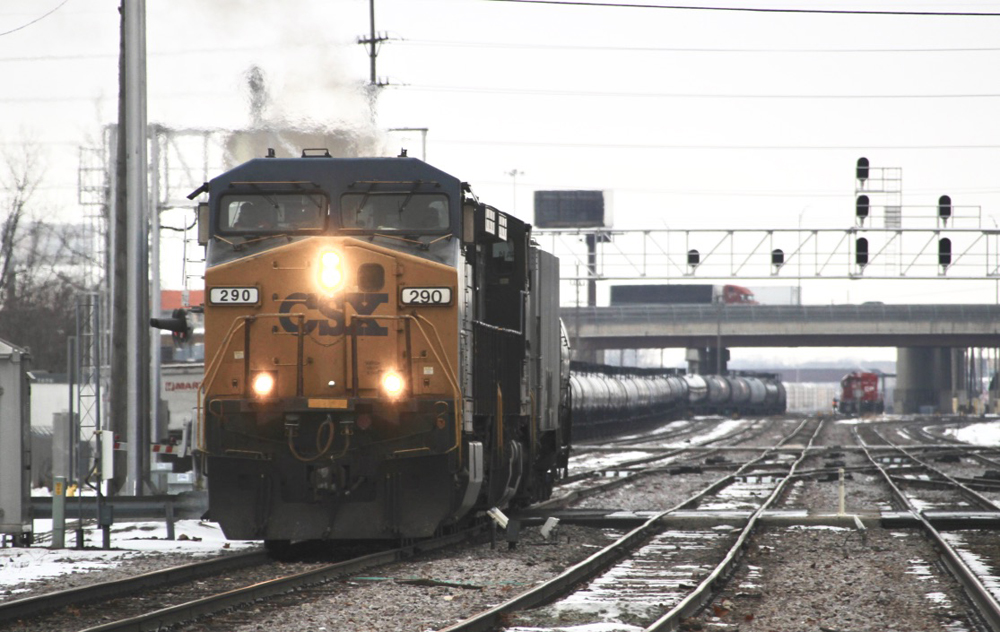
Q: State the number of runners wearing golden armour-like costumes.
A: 0